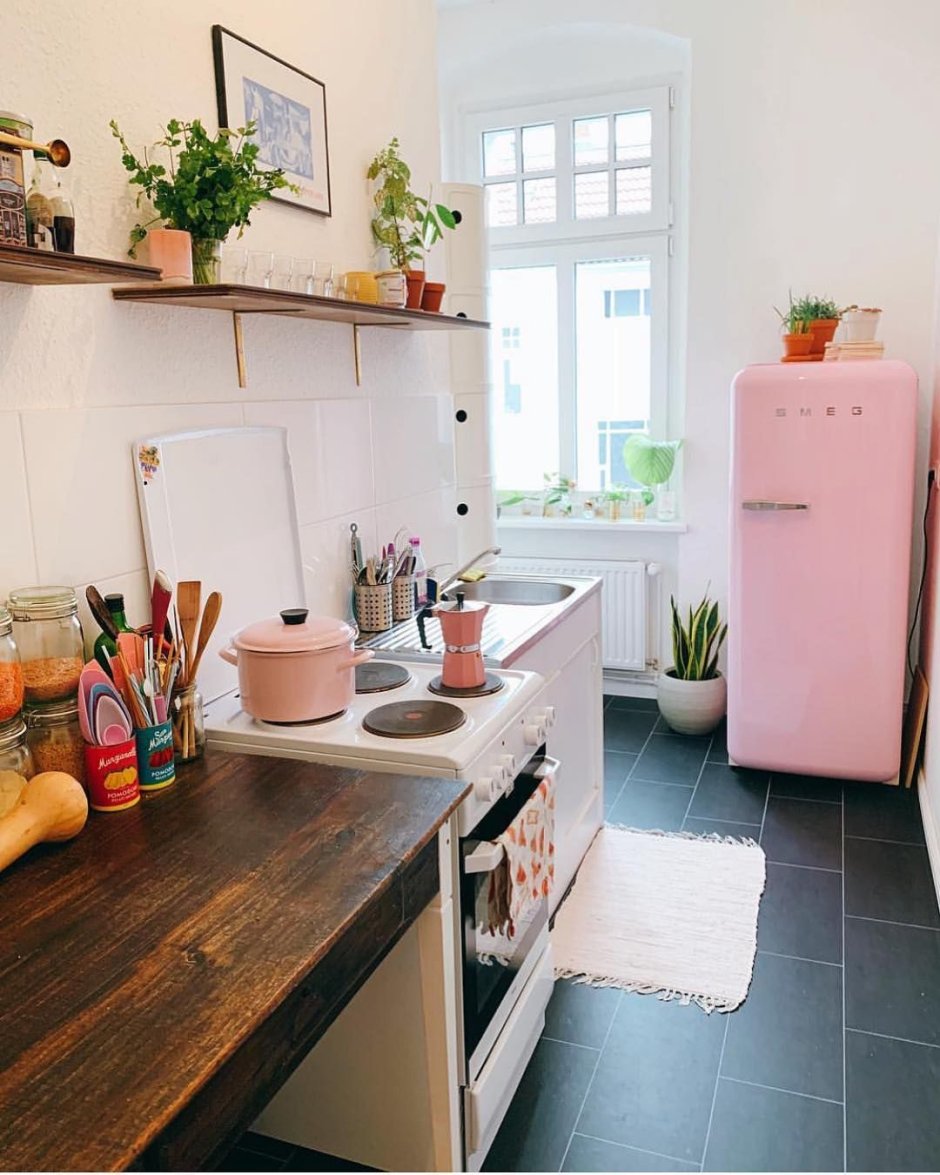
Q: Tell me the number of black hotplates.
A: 4